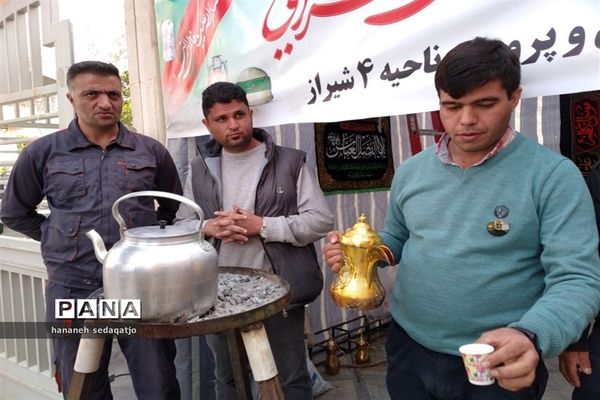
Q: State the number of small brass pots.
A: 2